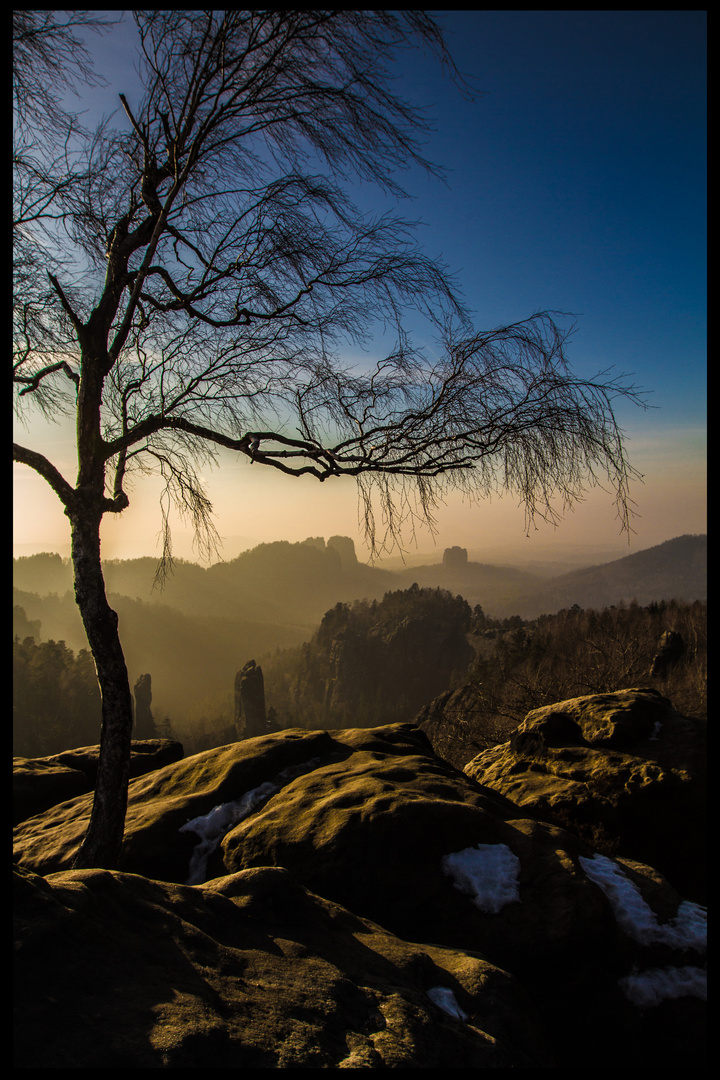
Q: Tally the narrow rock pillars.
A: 2